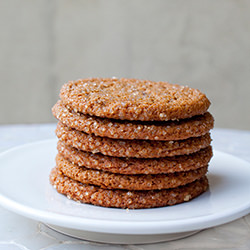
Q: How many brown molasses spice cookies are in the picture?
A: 6